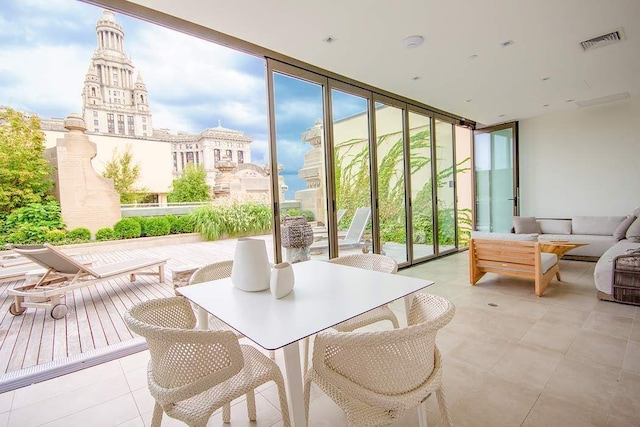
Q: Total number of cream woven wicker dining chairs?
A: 4